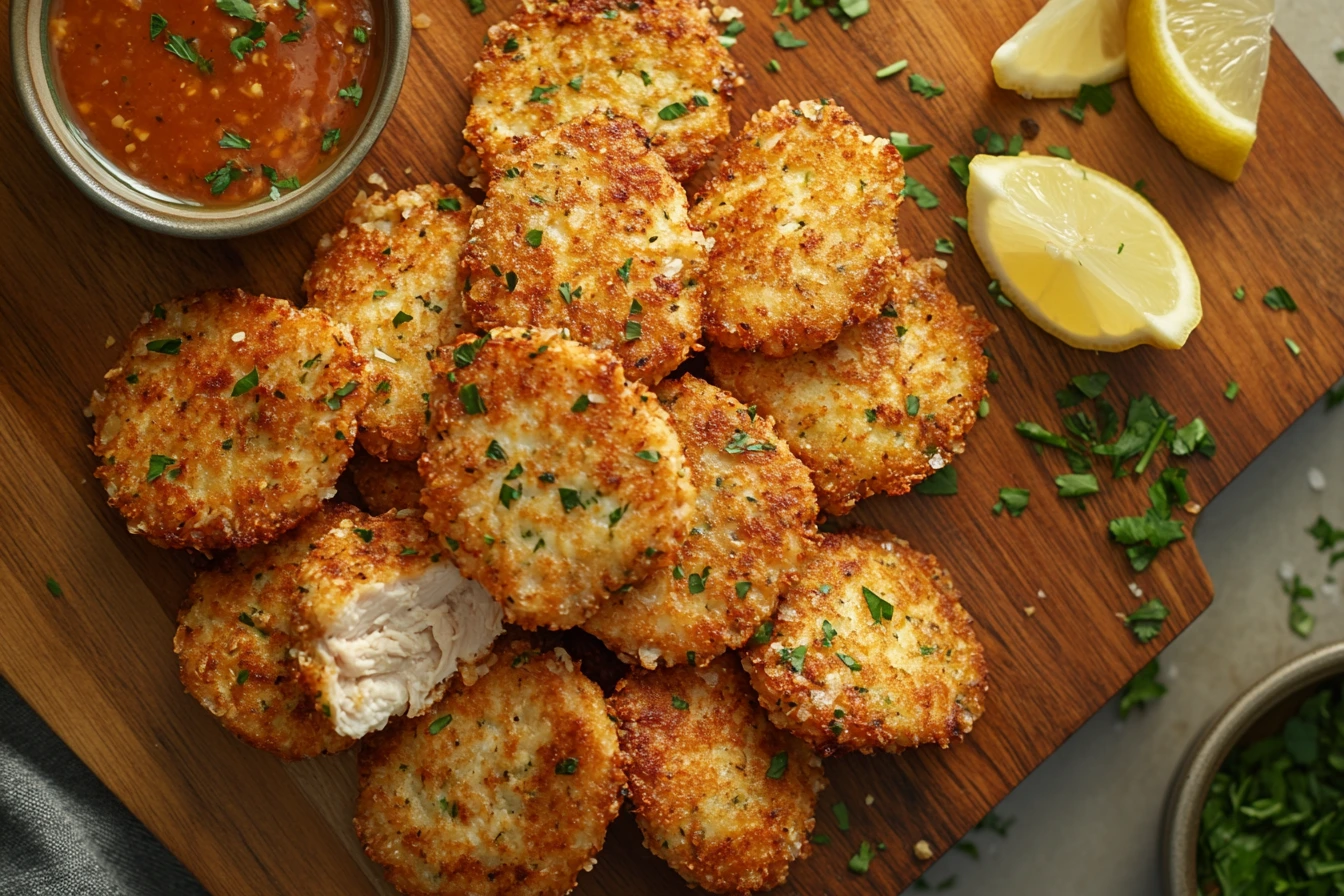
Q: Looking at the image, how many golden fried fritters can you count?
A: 13